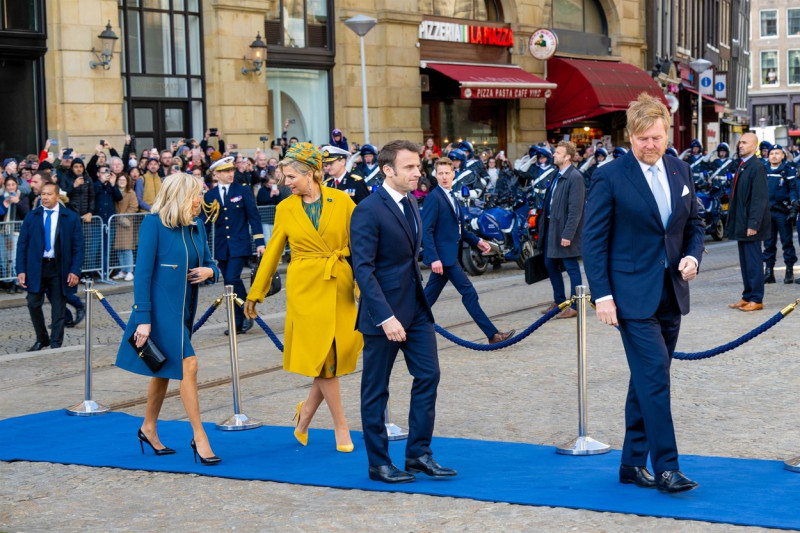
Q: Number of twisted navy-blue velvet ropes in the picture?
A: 4